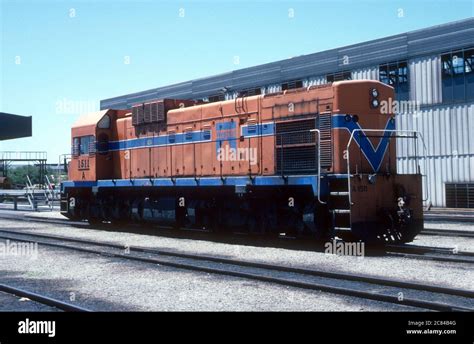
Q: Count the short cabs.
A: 1